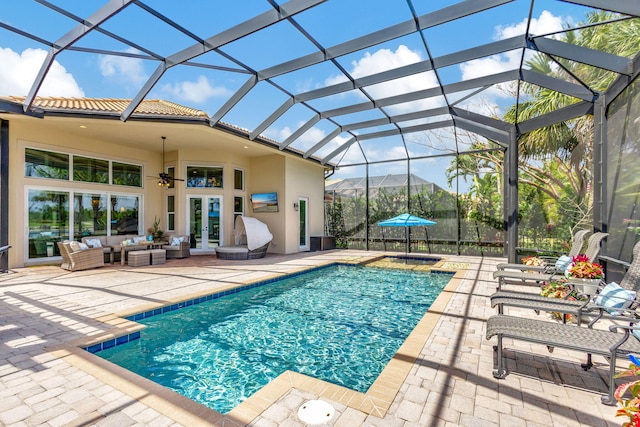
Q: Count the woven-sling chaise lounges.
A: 4